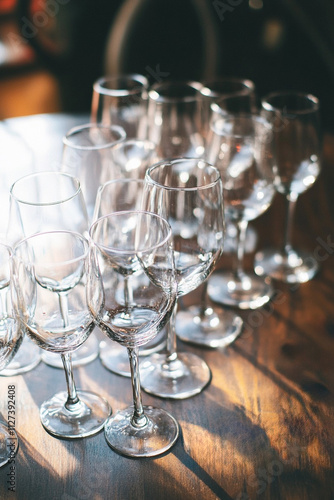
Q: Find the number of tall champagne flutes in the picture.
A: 0